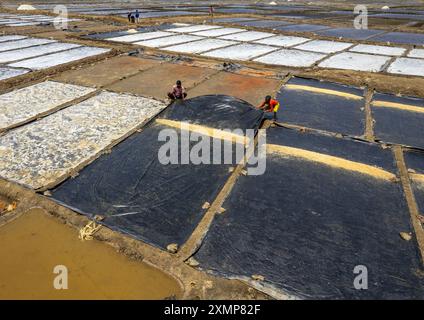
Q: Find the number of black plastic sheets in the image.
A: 5